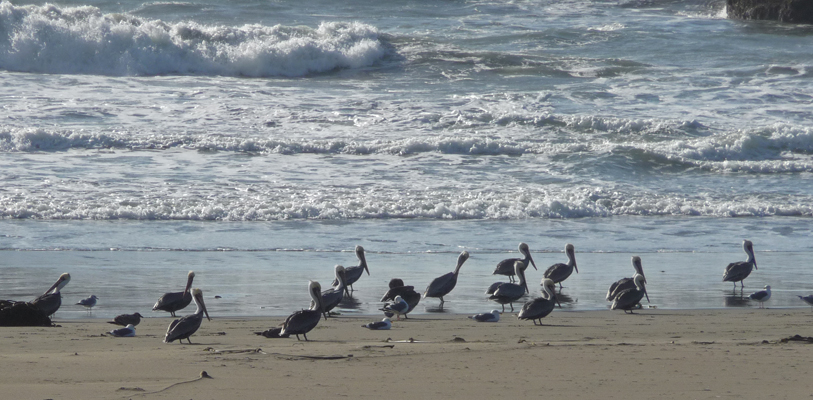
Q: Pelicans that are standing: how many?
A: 15